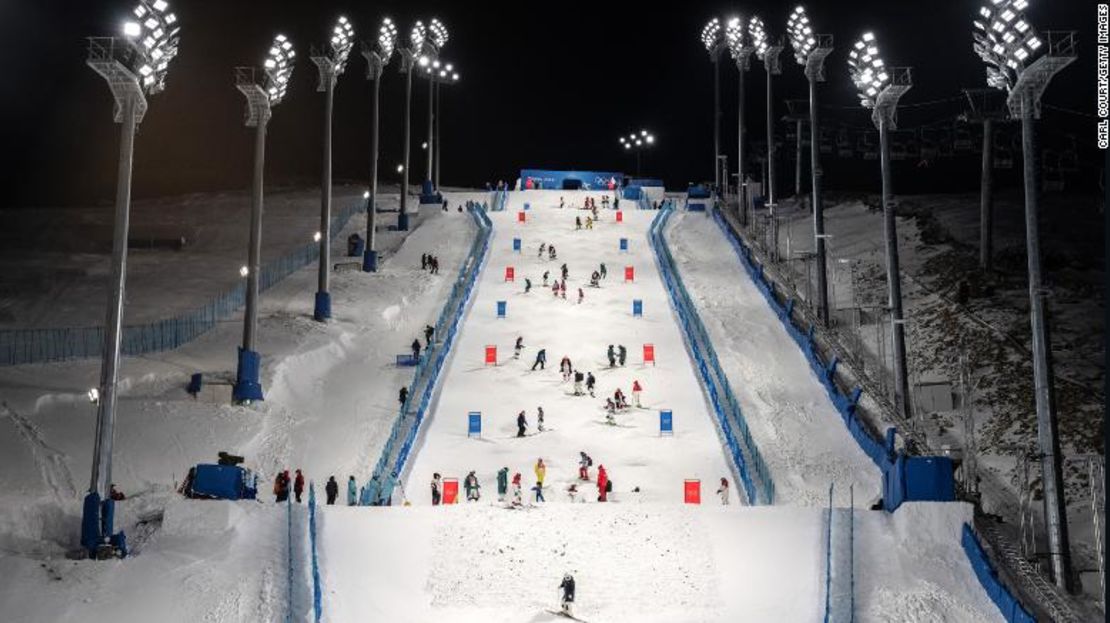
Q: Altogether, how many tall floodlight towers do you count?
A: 12